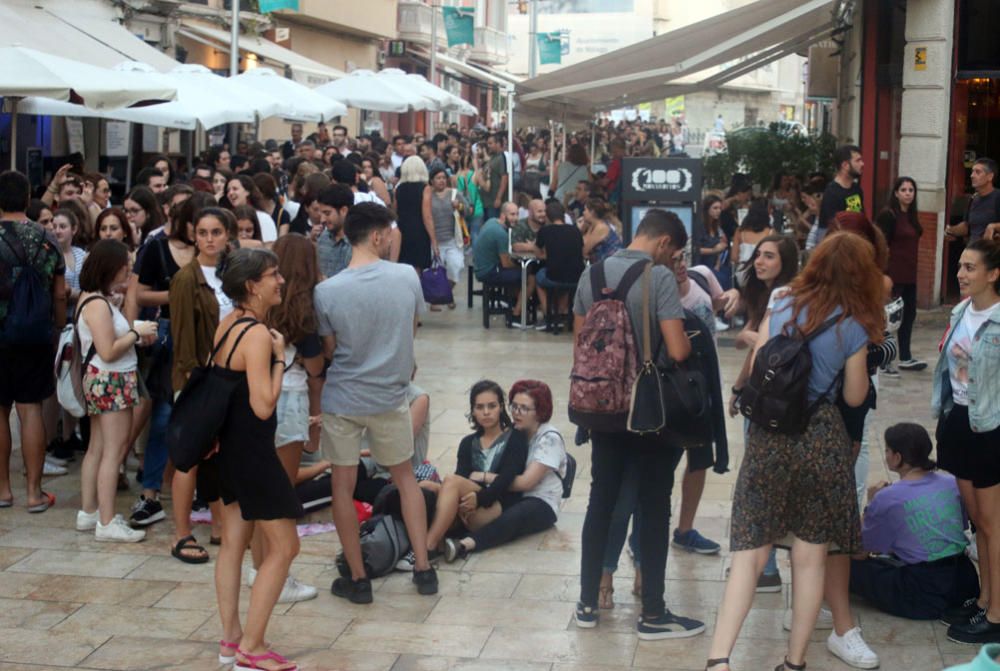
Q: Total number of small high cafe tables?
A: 1